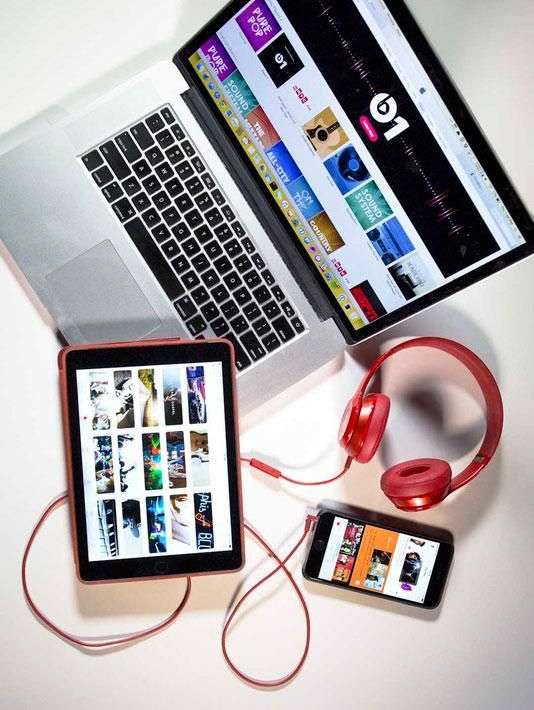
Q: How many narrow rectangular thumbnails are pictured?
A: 15